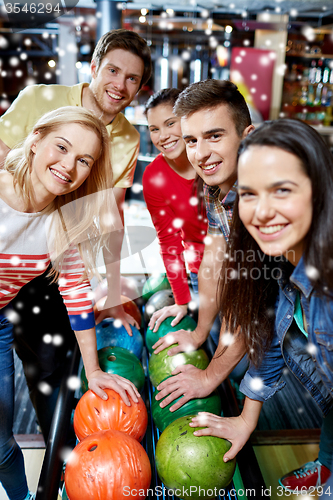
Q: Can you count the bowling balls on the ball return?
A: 12